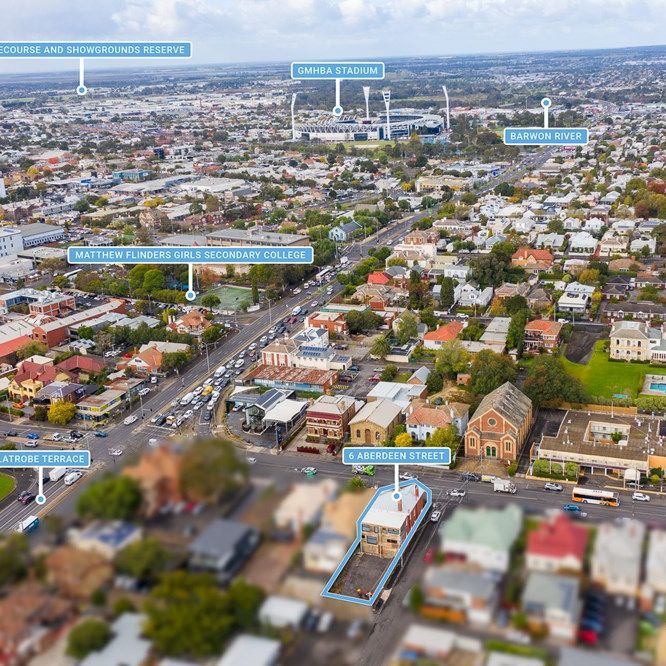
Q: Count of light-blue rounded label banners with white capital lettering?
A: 6